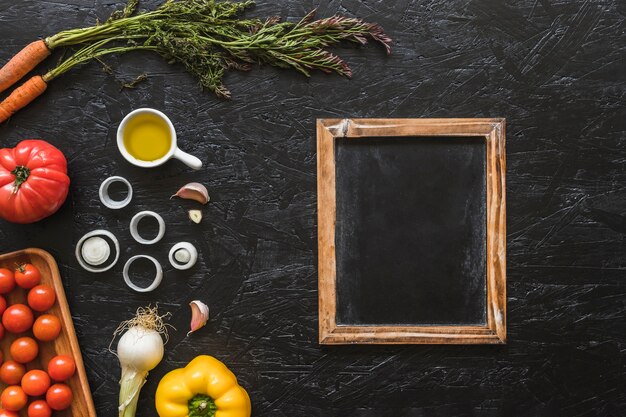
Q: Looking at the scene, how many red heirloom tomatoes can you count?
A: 1